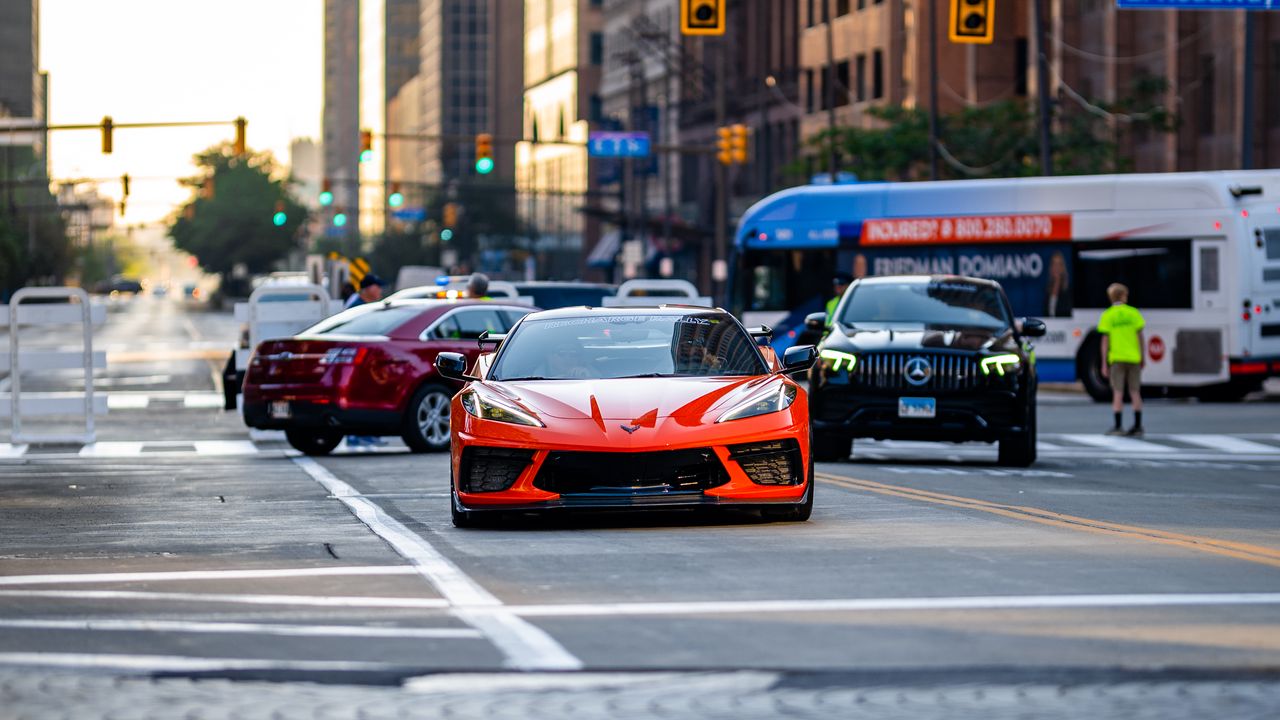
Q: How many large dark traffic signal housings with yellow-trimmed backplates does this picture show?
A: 2